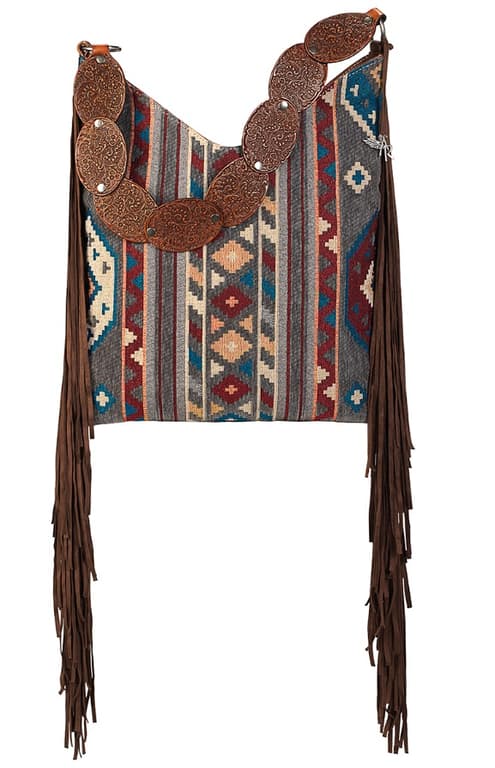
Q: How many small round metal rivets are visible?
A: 9